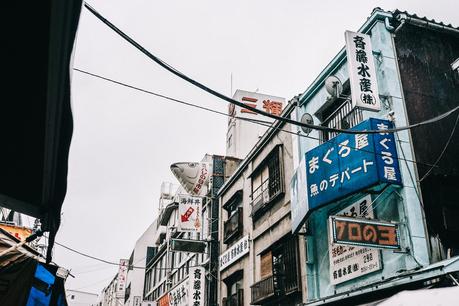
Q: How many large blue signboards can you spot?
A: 1